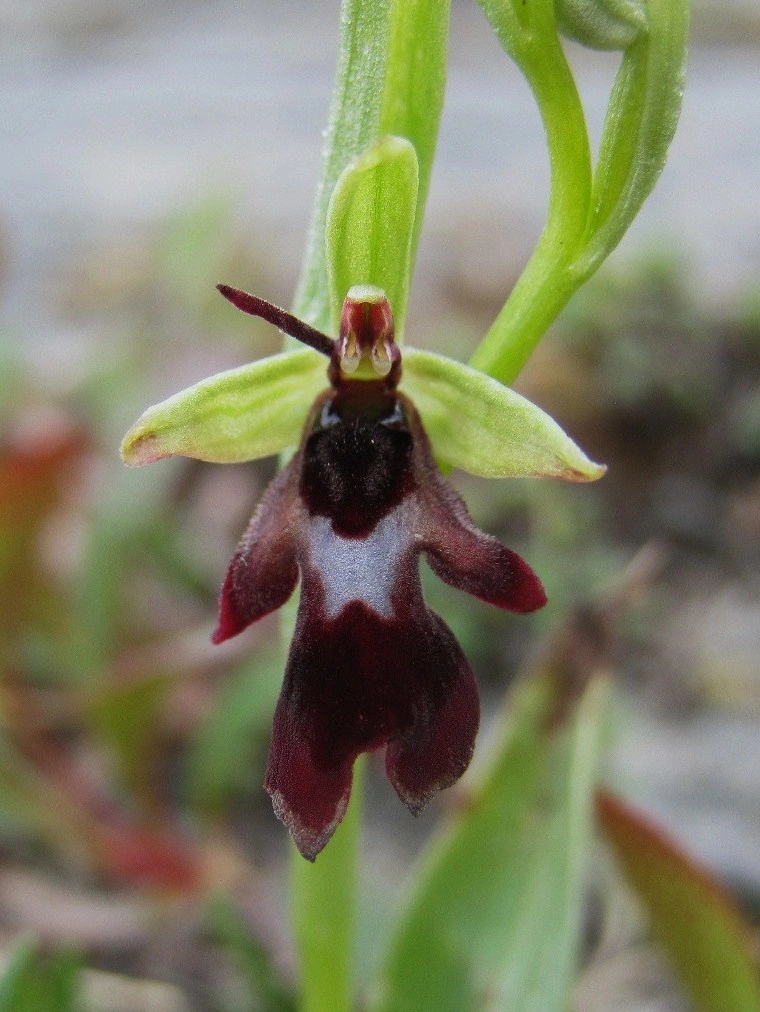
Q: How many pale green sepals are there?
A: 3